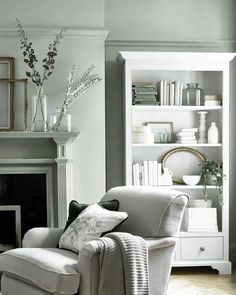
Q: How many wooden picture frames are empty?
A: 2